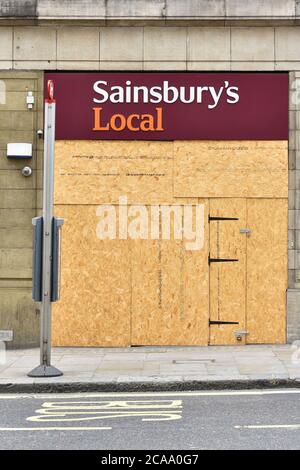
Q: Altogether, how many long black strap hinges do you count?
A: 3